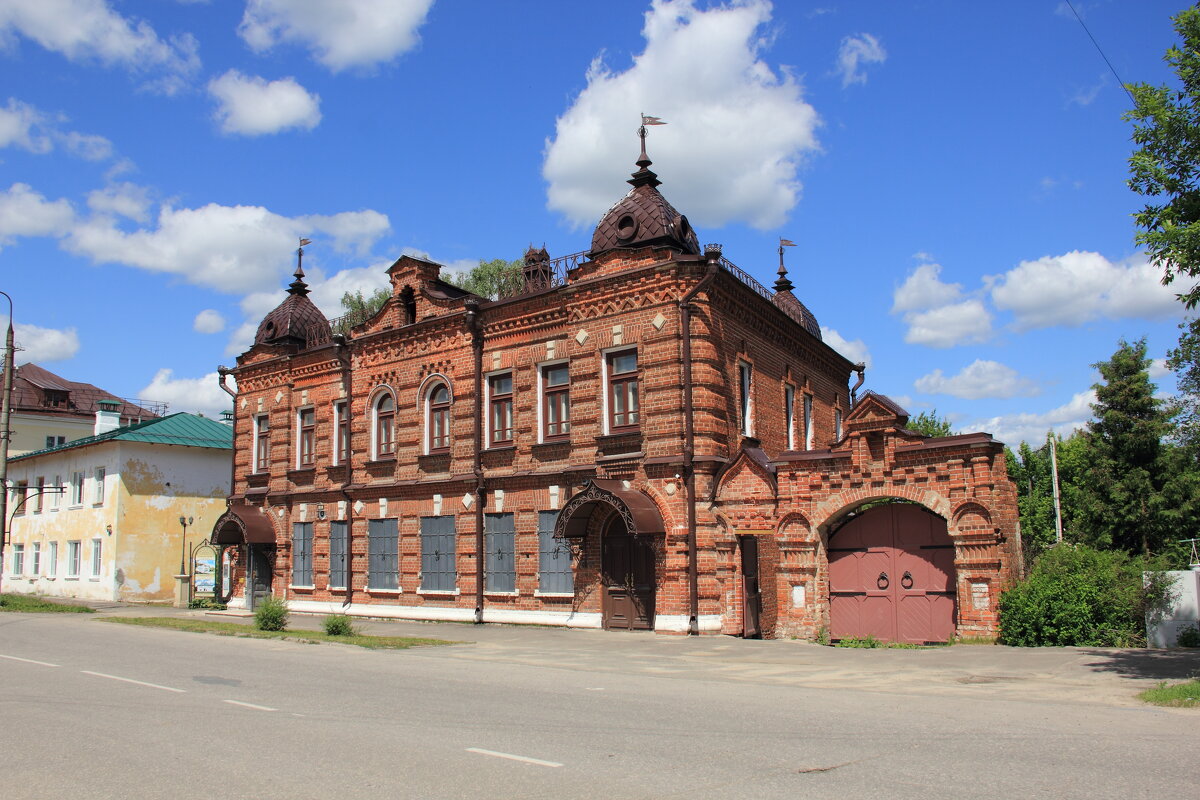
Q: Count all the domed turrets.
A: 3